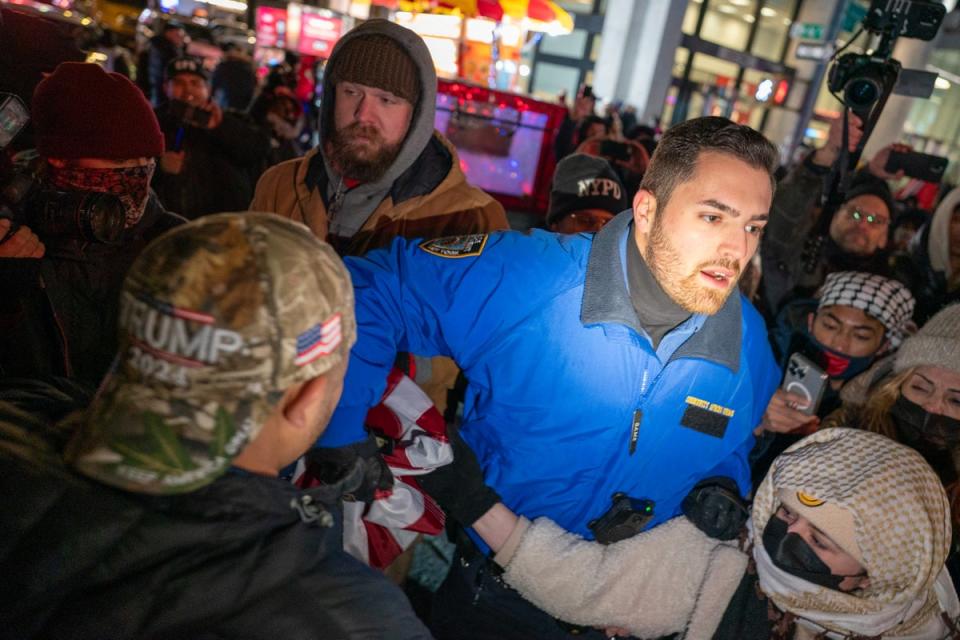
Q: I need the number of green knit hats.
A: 0